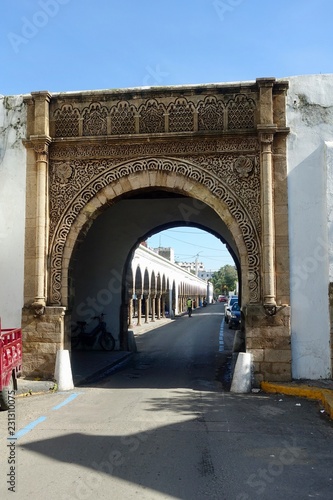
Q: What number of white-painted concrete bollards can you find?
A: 2